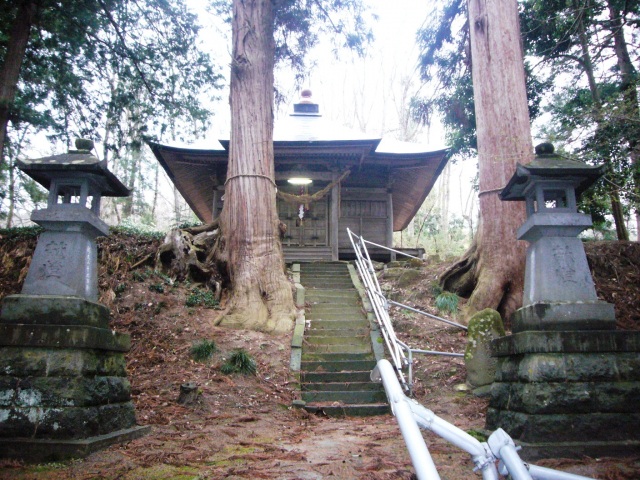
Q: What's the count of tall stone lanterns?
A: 2